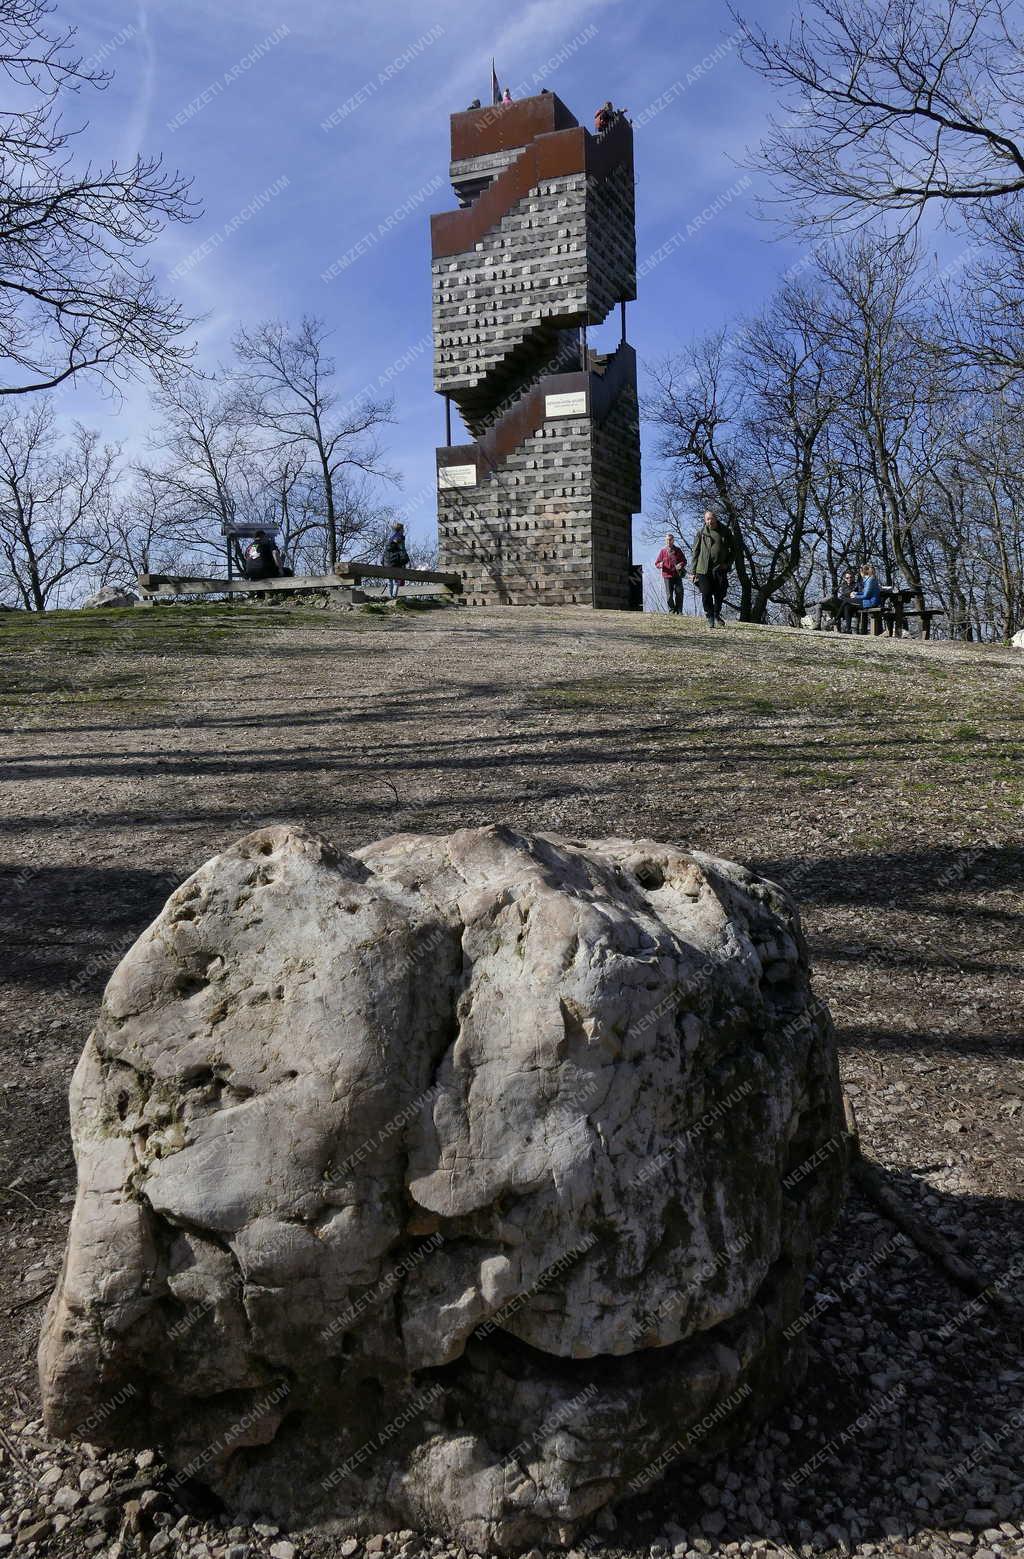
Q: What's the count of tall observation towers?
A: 1